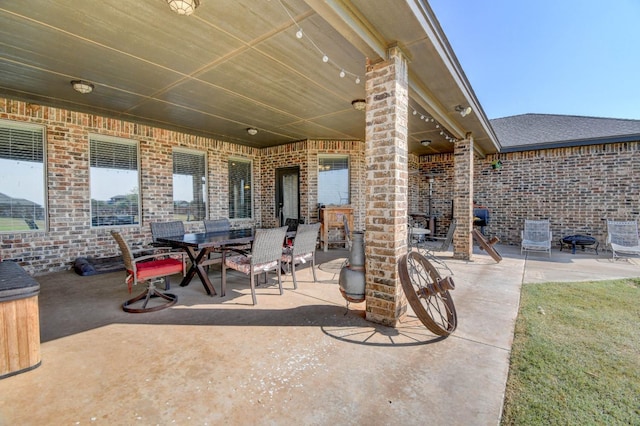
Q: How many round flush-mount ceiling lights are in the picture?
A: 5